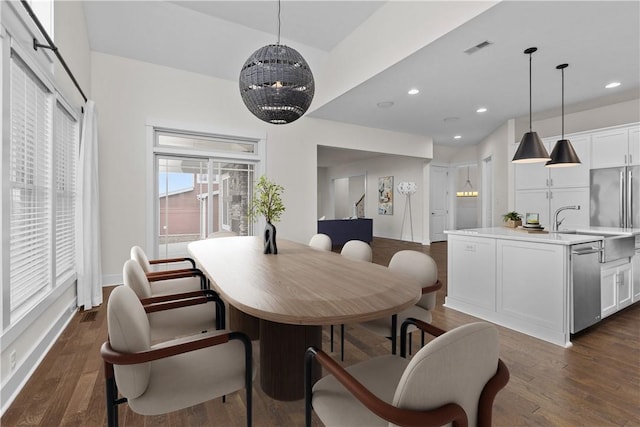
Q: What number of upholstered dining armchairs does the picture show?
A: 8